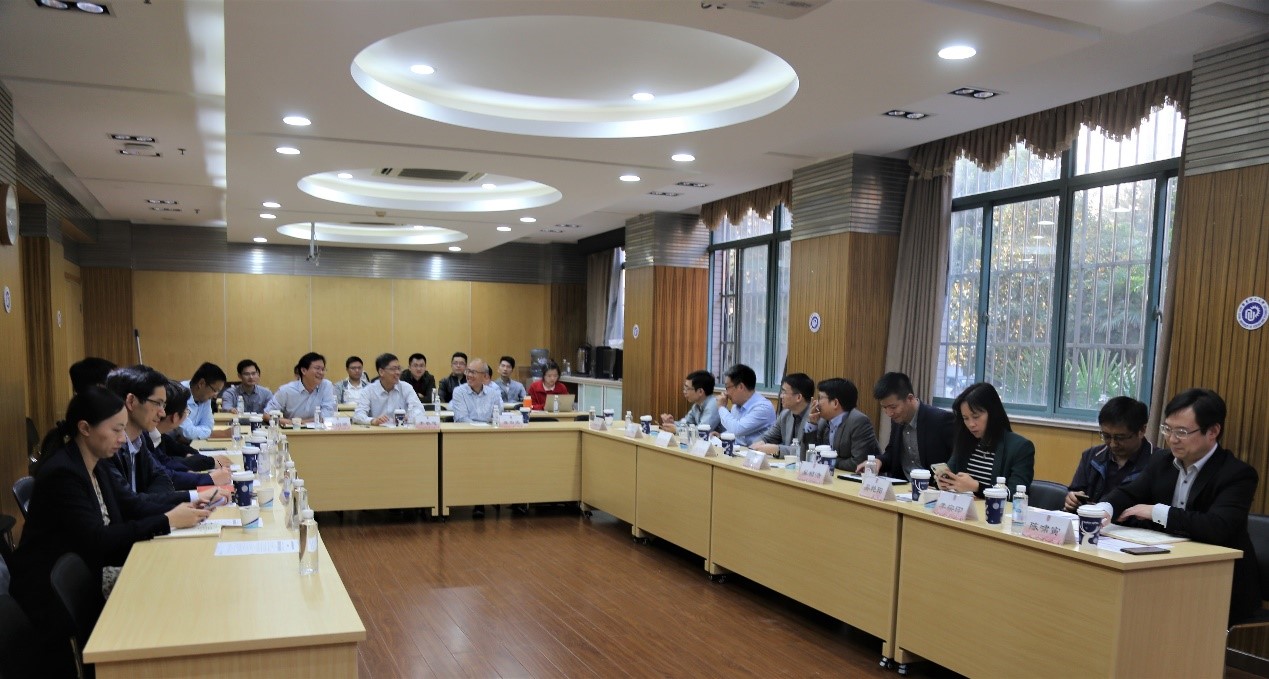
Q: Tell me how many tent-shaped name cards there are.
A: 12